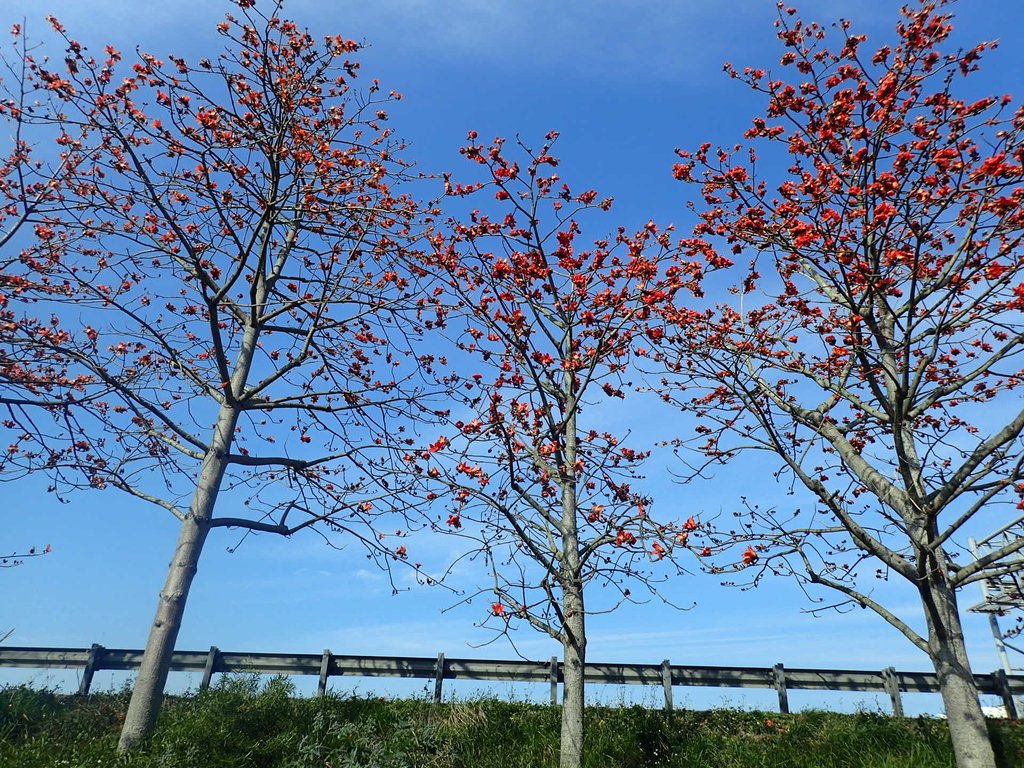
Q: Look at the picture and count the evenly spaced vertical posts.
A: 9